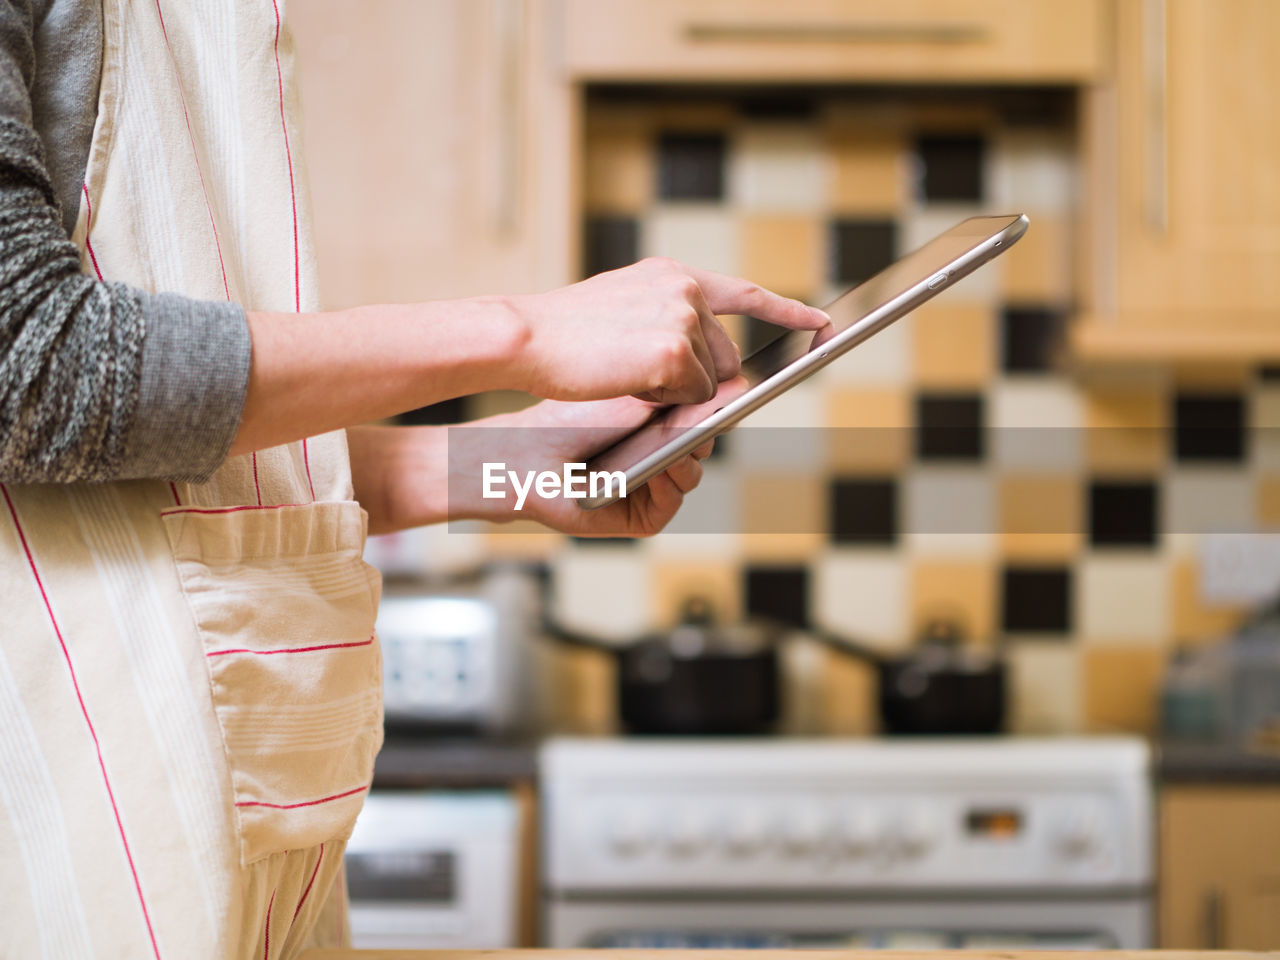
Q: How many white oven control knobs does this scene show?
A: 7